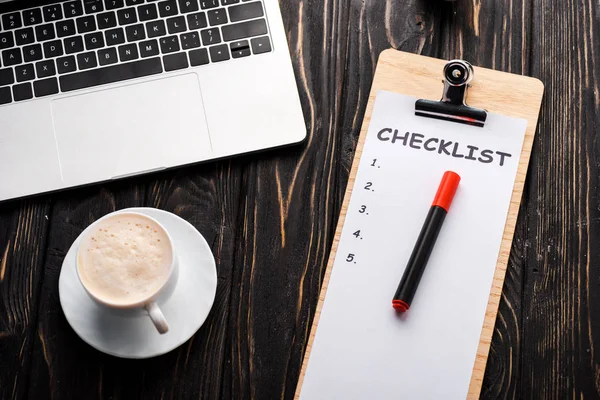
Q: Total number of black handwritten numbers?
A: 5